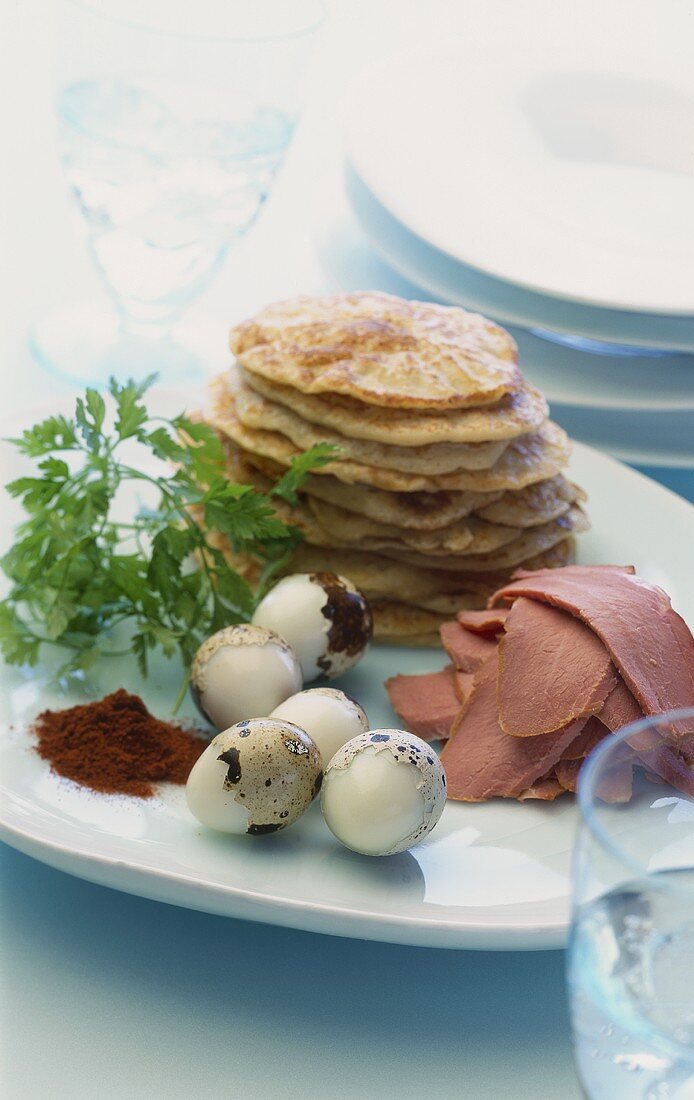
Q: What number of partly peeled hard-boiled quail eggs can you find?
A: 5